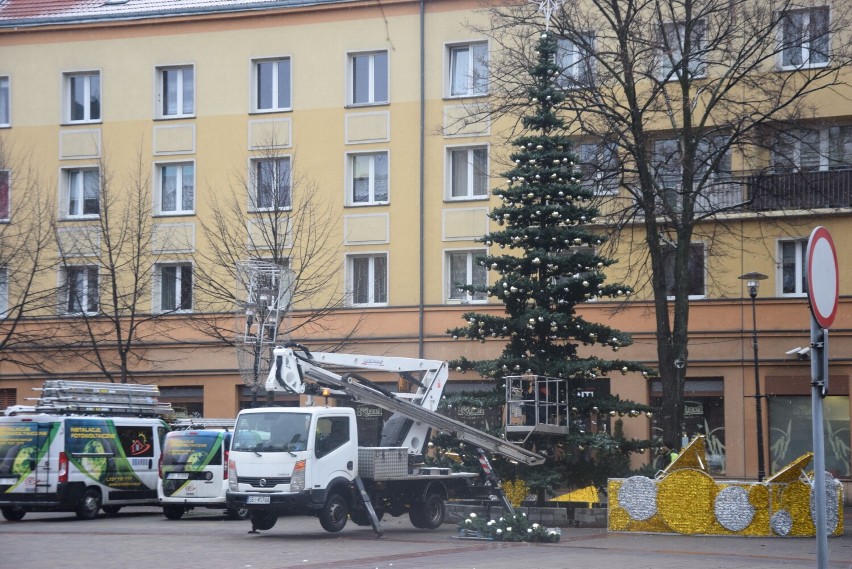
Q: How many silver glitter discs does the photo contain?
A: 4